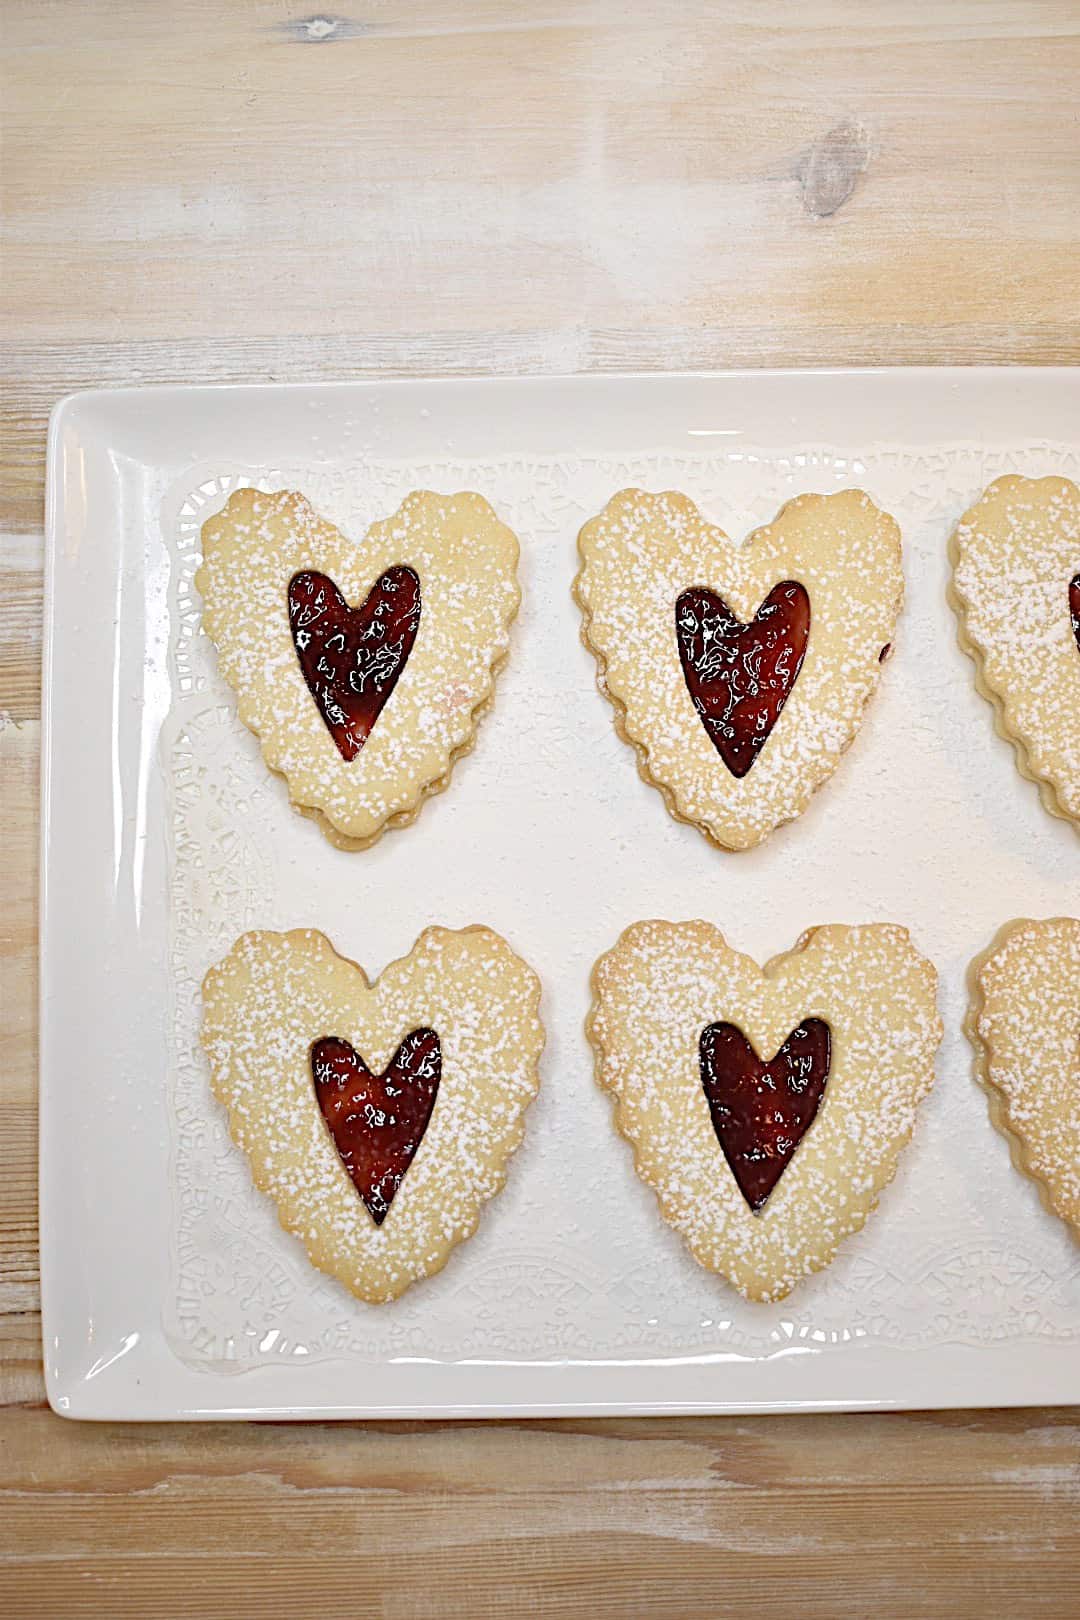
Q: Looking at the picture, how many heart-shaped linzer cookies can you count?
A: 6